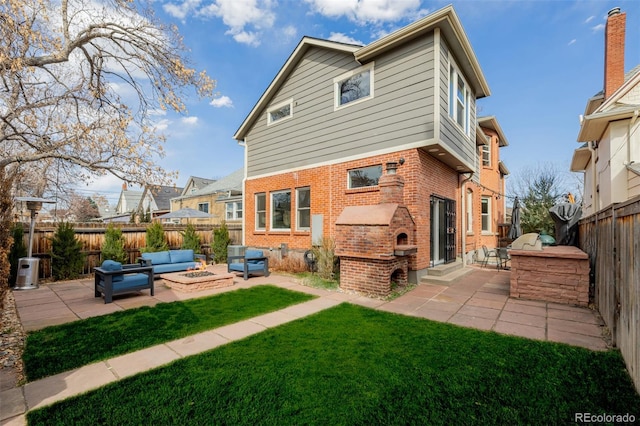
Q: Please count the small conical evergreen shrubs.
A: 6